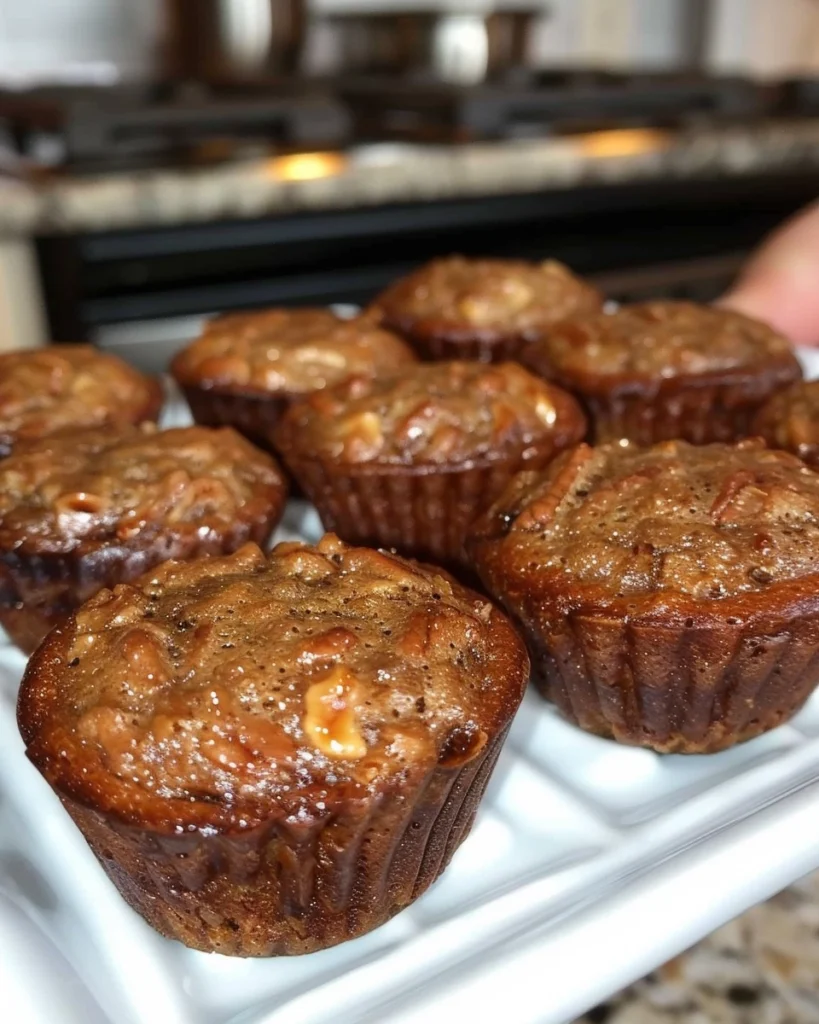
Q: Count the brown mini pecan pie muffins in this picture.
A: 9